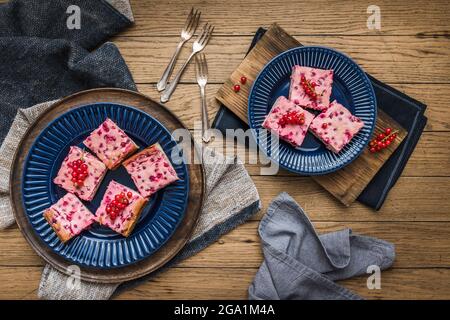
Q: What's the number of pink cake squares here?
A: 8